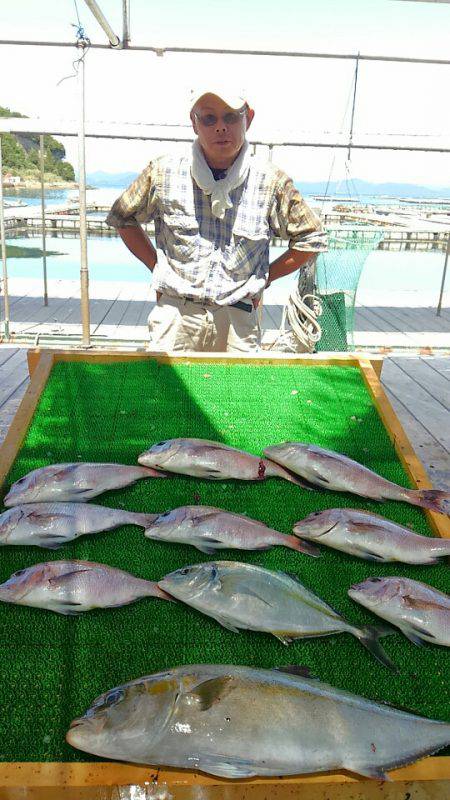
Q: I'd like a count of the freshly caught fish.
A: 10